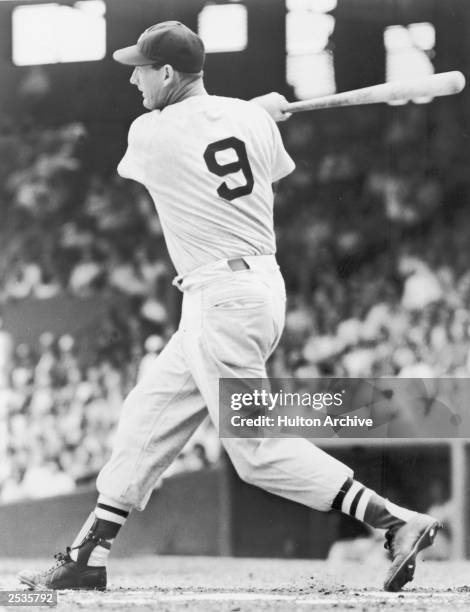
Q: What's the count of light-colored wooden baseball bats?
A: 1